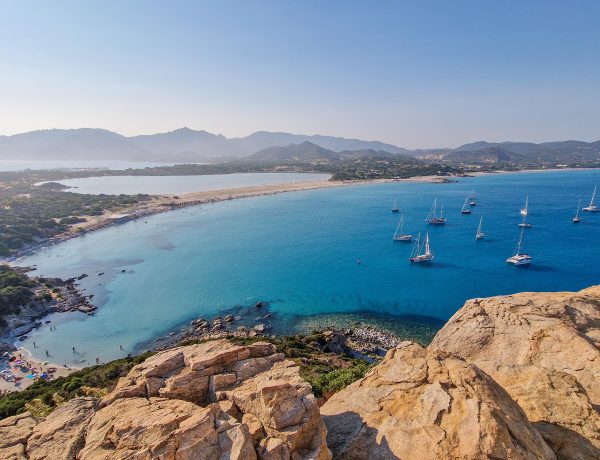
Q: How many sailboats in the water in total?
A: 12